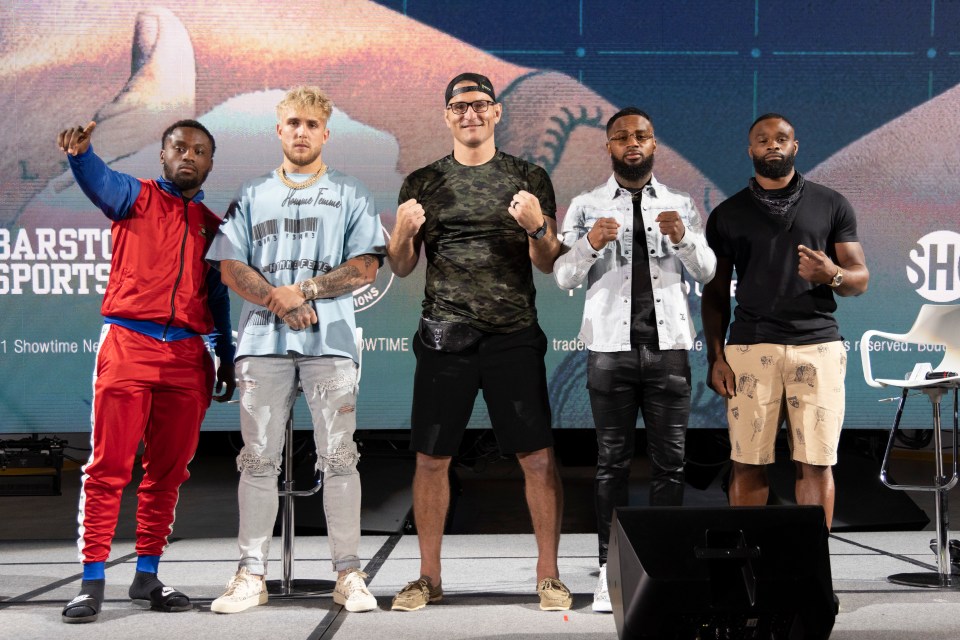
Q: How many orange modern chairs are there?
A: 0